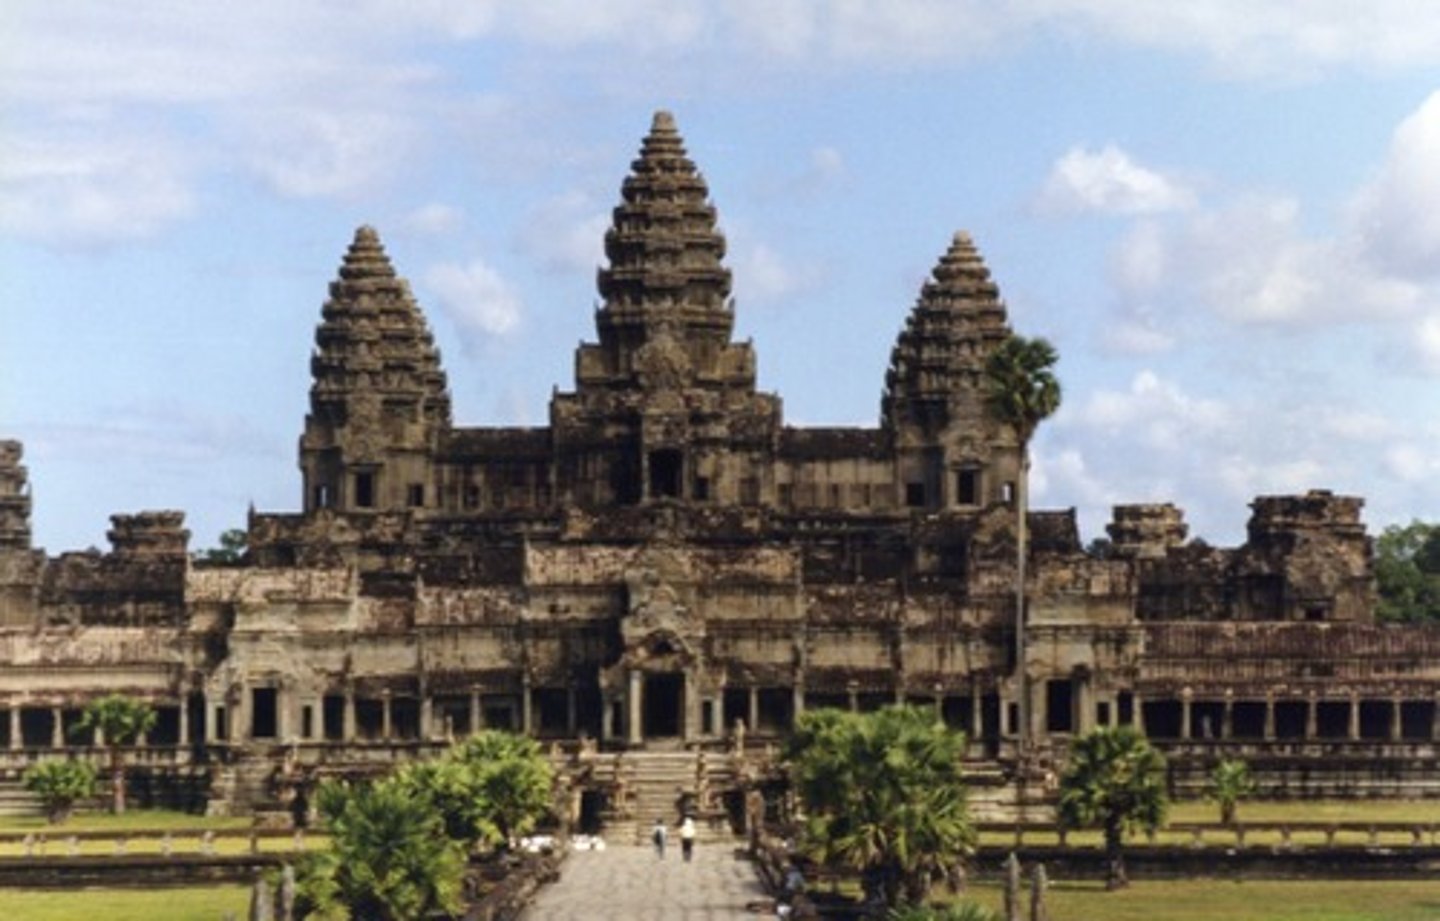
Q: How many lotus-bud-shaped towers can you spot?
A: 3